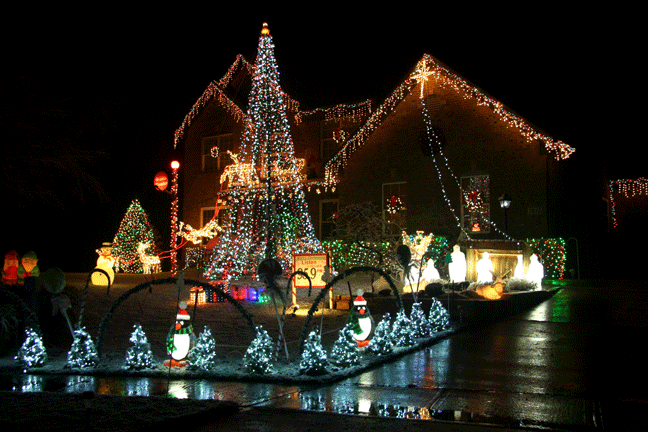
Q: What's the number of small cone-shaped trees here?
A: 11